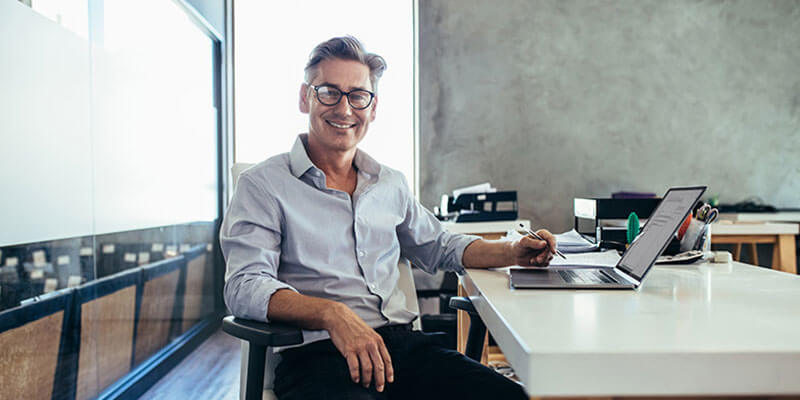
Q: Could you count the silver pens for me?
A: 1